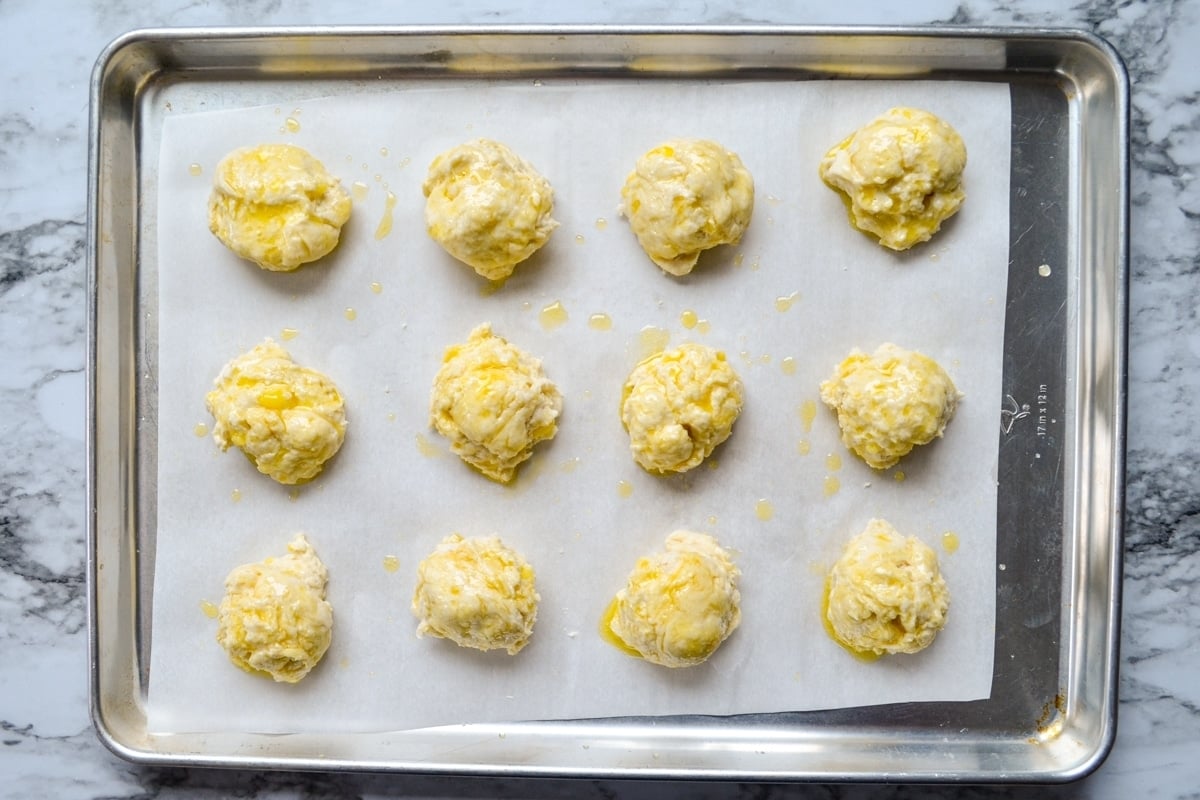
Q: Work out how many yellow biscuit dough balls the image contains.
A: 12